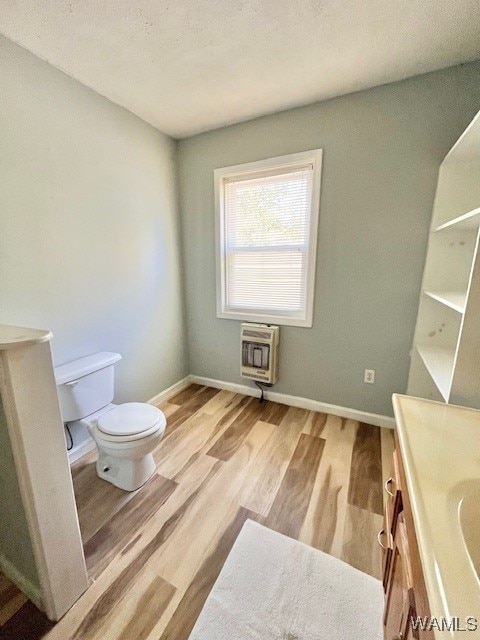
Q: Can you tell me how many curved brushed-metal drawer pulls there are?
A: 2